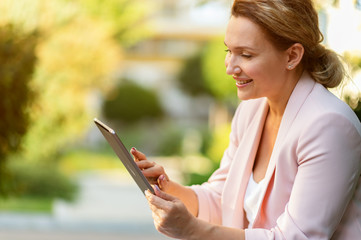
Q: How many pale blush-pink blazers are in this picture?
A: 1